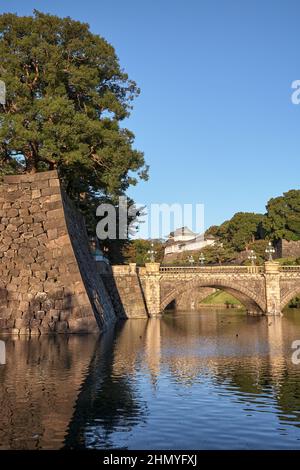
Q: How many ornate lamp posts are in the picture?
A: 5